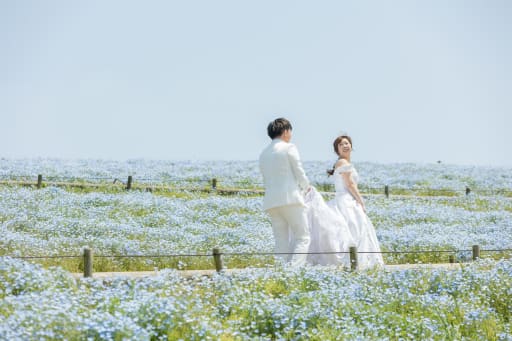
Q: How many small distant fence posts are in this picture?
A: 5